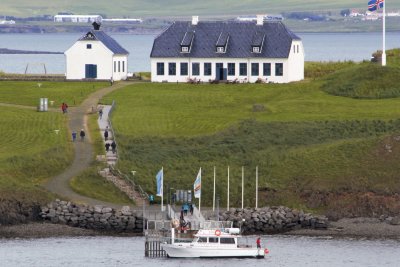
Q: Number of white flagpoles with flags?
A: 3